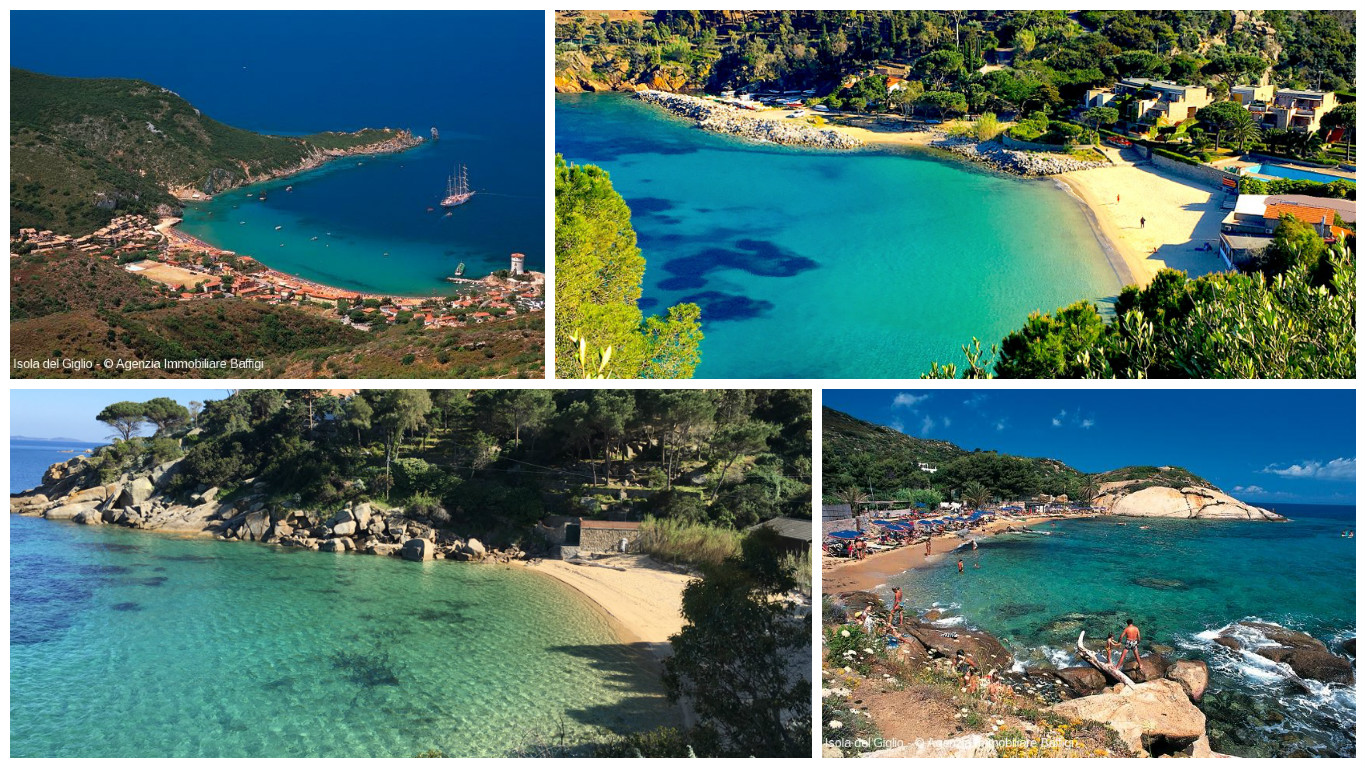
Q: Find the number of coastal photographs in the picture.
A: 4